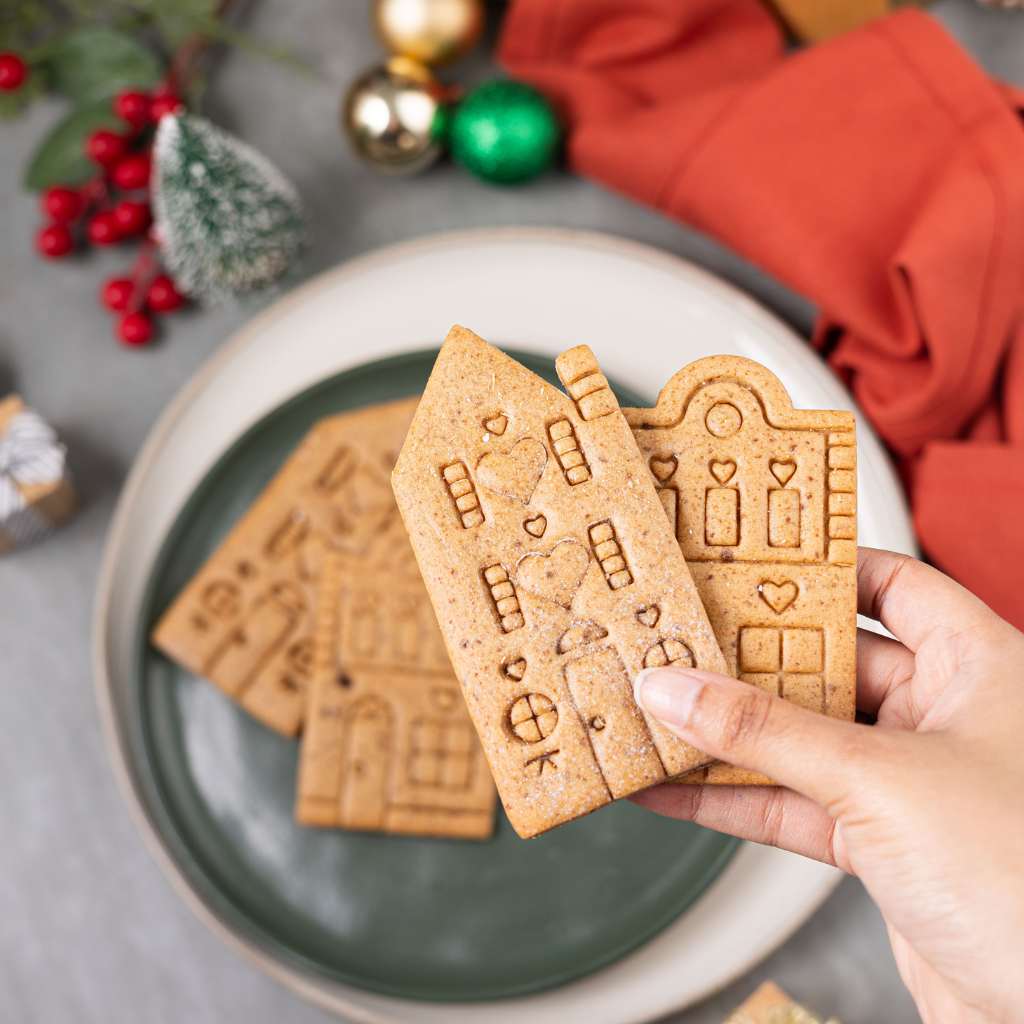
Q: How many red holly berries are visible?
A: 12